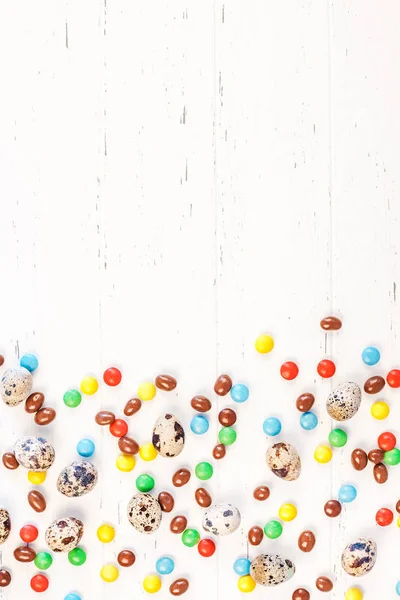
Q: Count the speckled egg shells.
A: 12